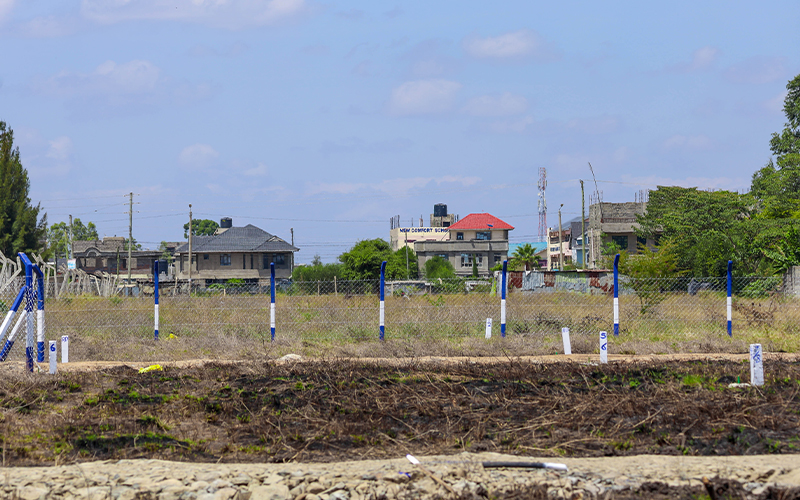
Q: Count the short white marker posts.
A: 6